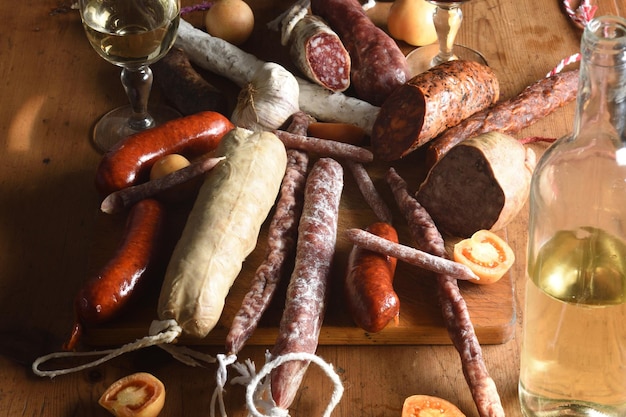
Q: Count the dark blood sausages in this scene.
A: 1